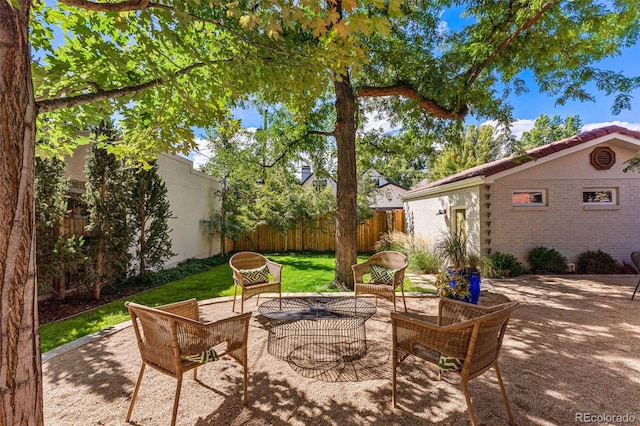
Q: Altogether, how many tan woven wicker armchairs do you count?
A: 4